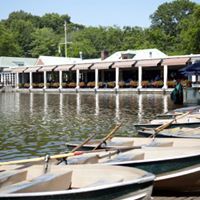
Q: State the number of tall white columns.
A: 9